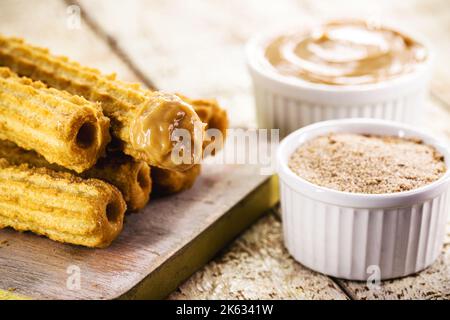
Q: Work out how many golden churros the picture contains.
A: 6